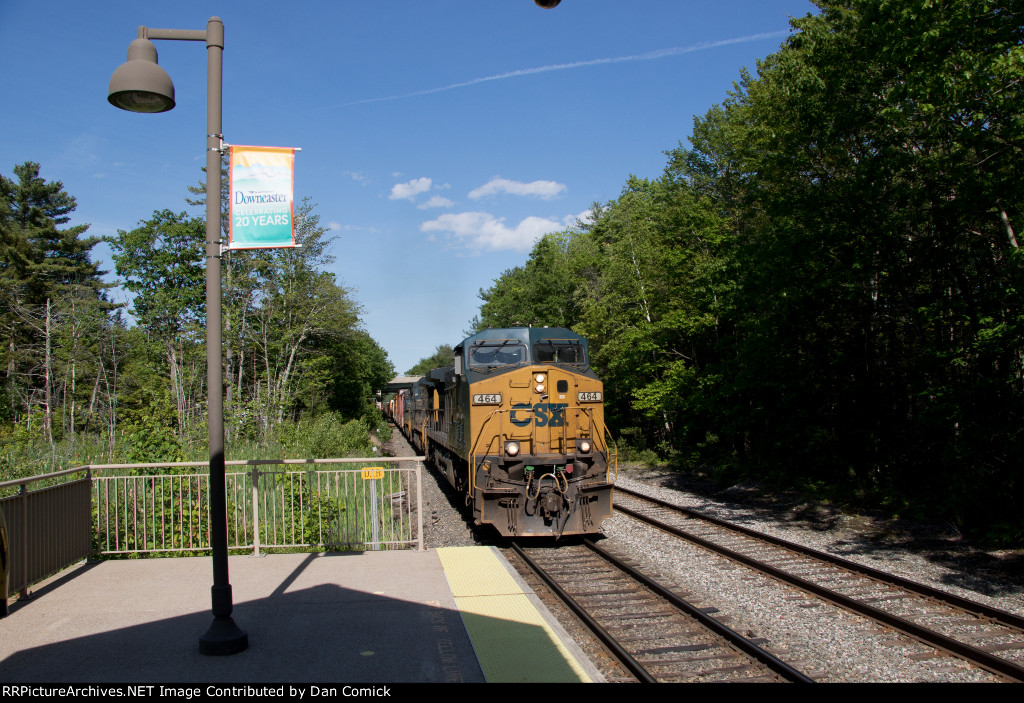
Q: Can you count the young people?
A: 0